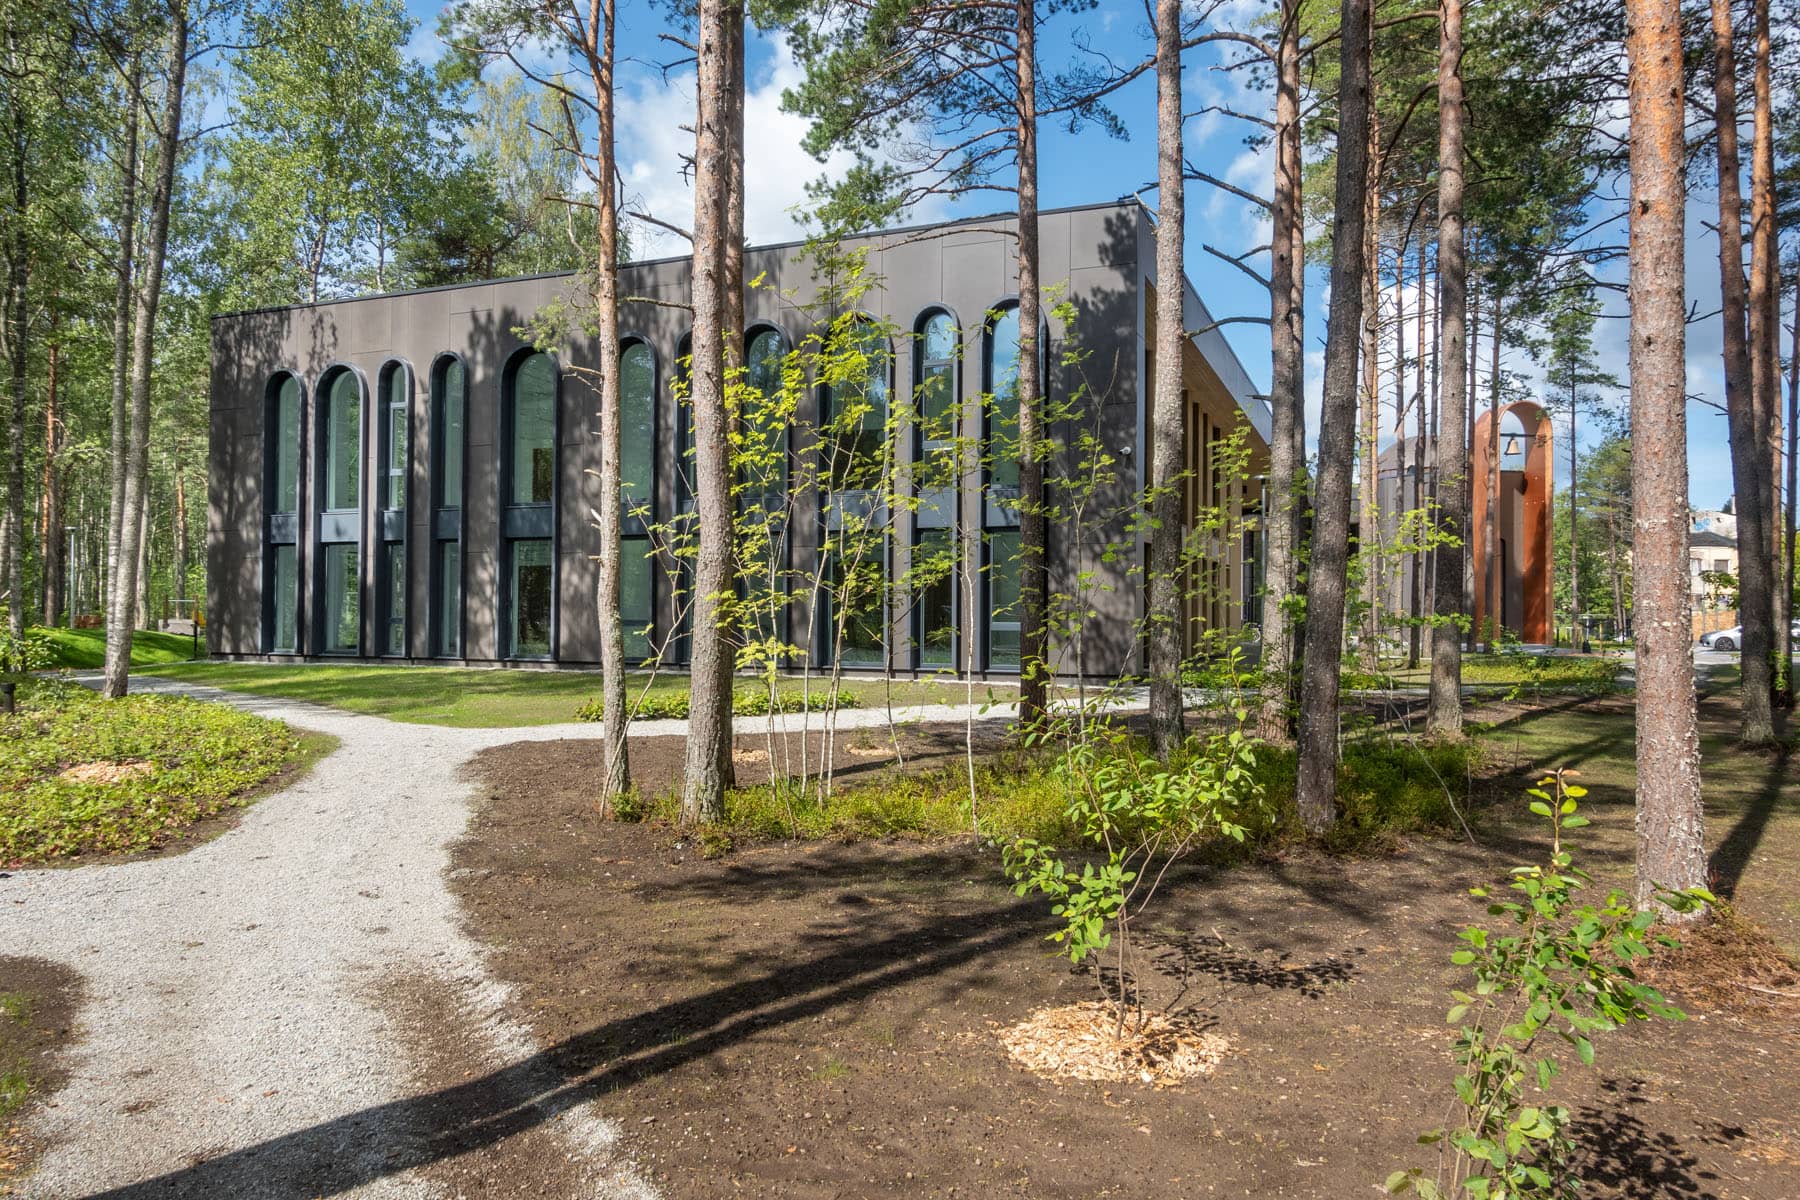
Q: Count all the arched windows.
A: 11